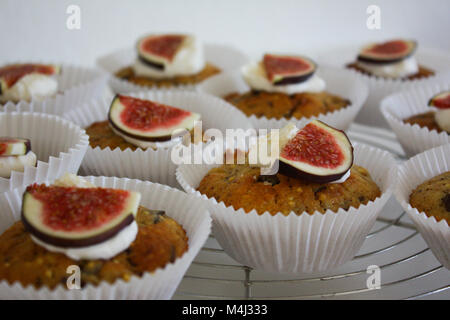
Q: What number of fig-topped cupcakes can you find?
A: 9